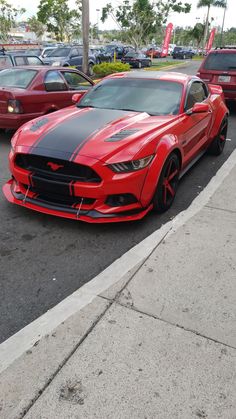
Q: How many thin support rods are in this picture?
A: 2